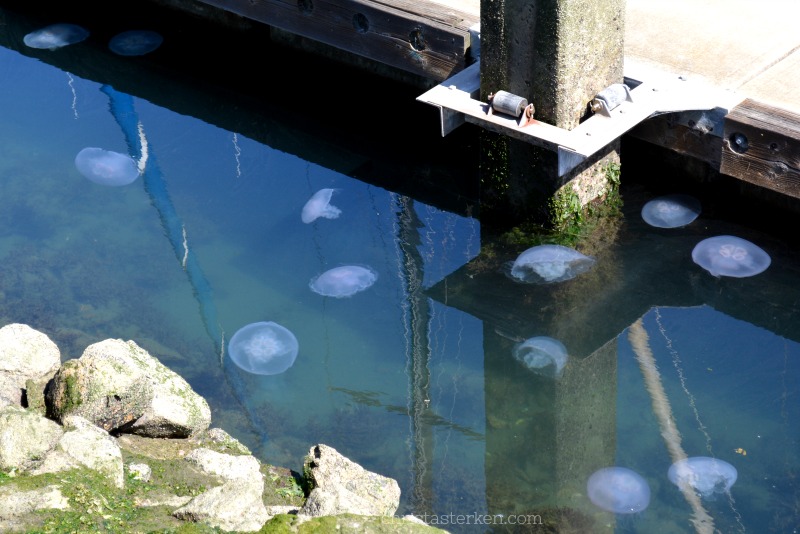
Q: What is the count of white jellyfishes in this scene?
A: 12